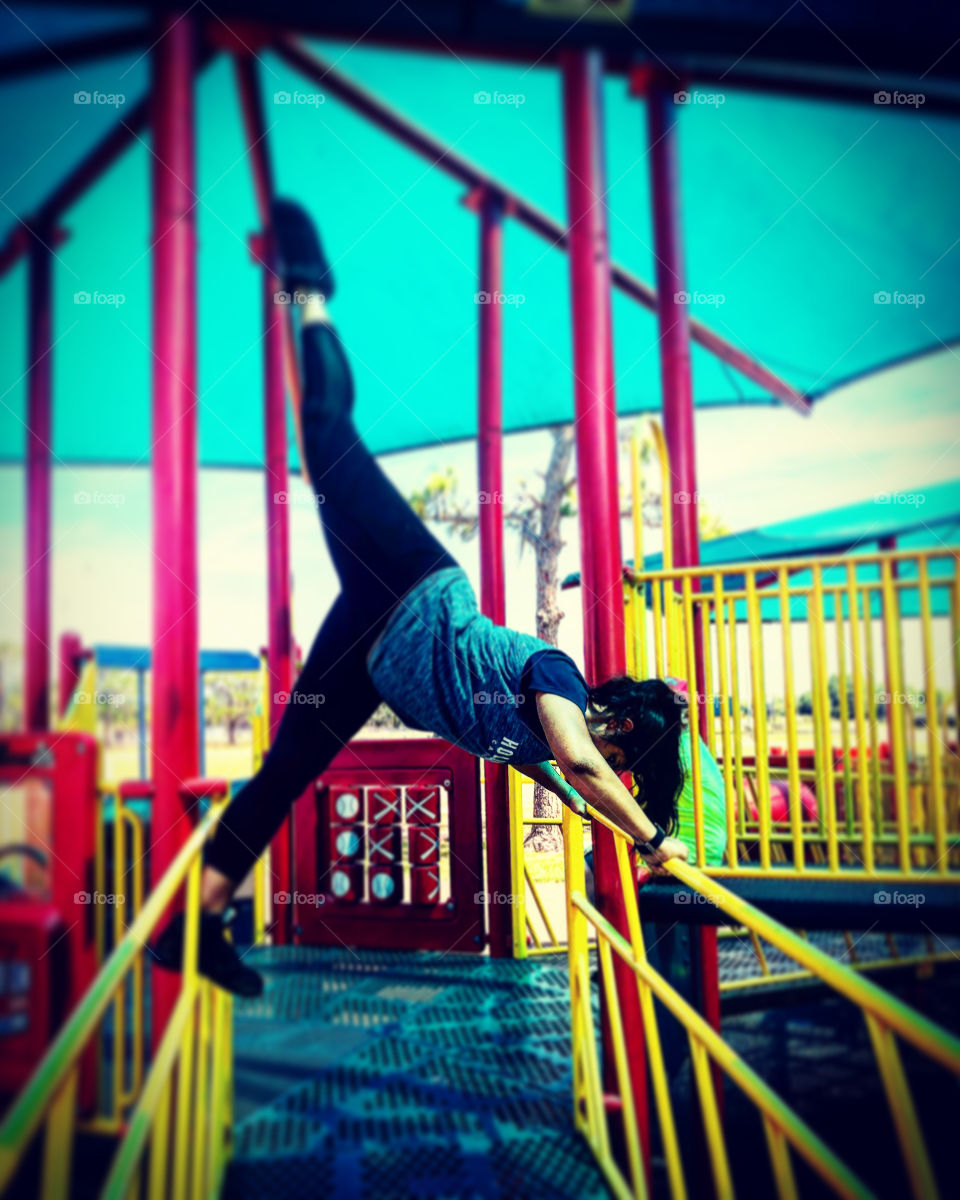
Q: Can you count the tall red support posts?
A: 6